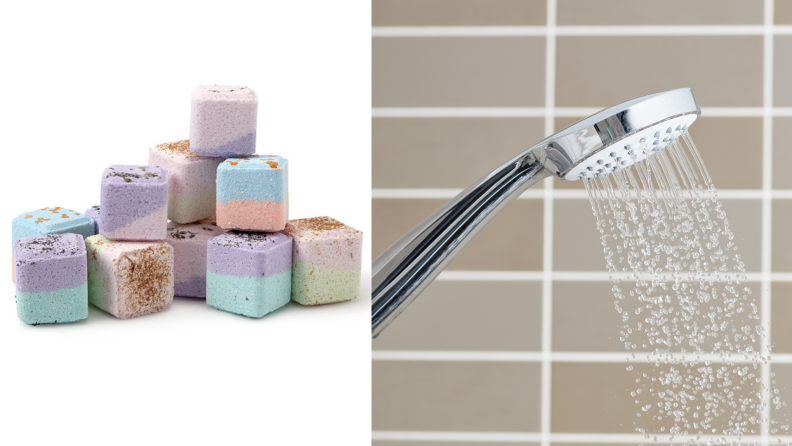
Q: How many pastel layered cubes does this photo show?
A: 11